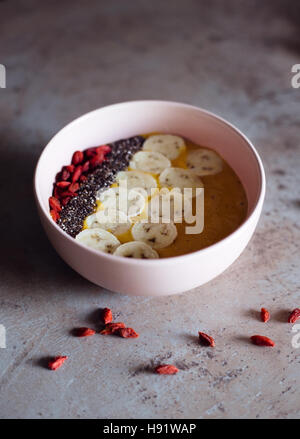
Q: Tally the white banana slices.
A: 11